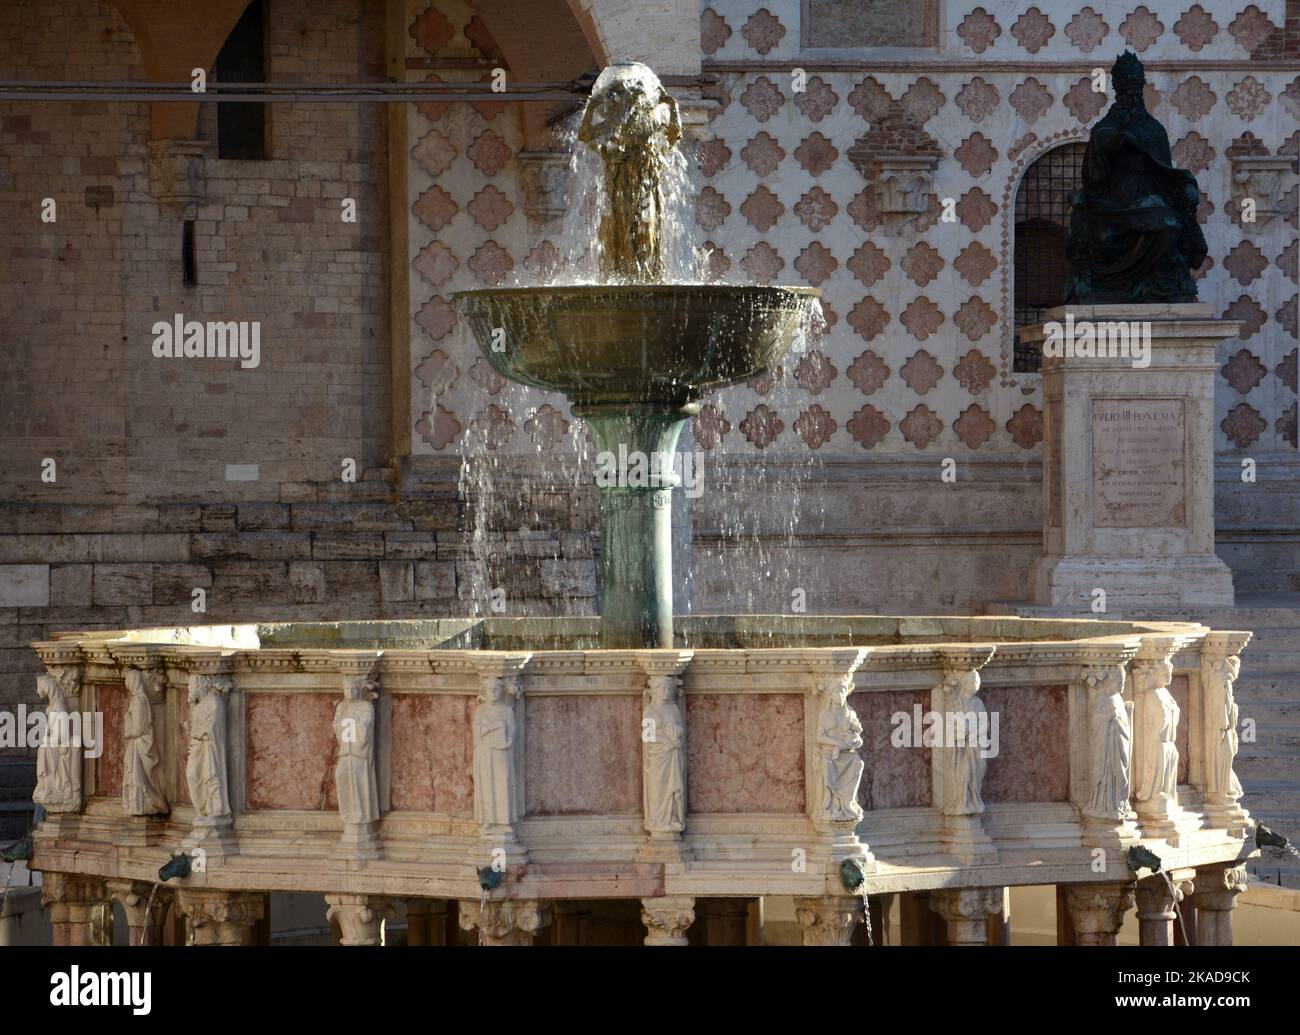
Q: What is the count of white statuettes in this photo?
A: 11